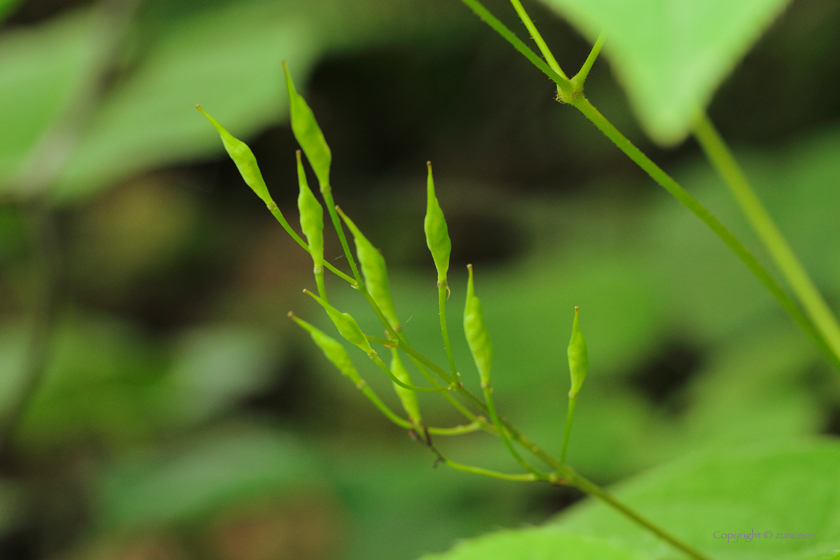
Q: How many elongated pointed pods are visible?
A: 10